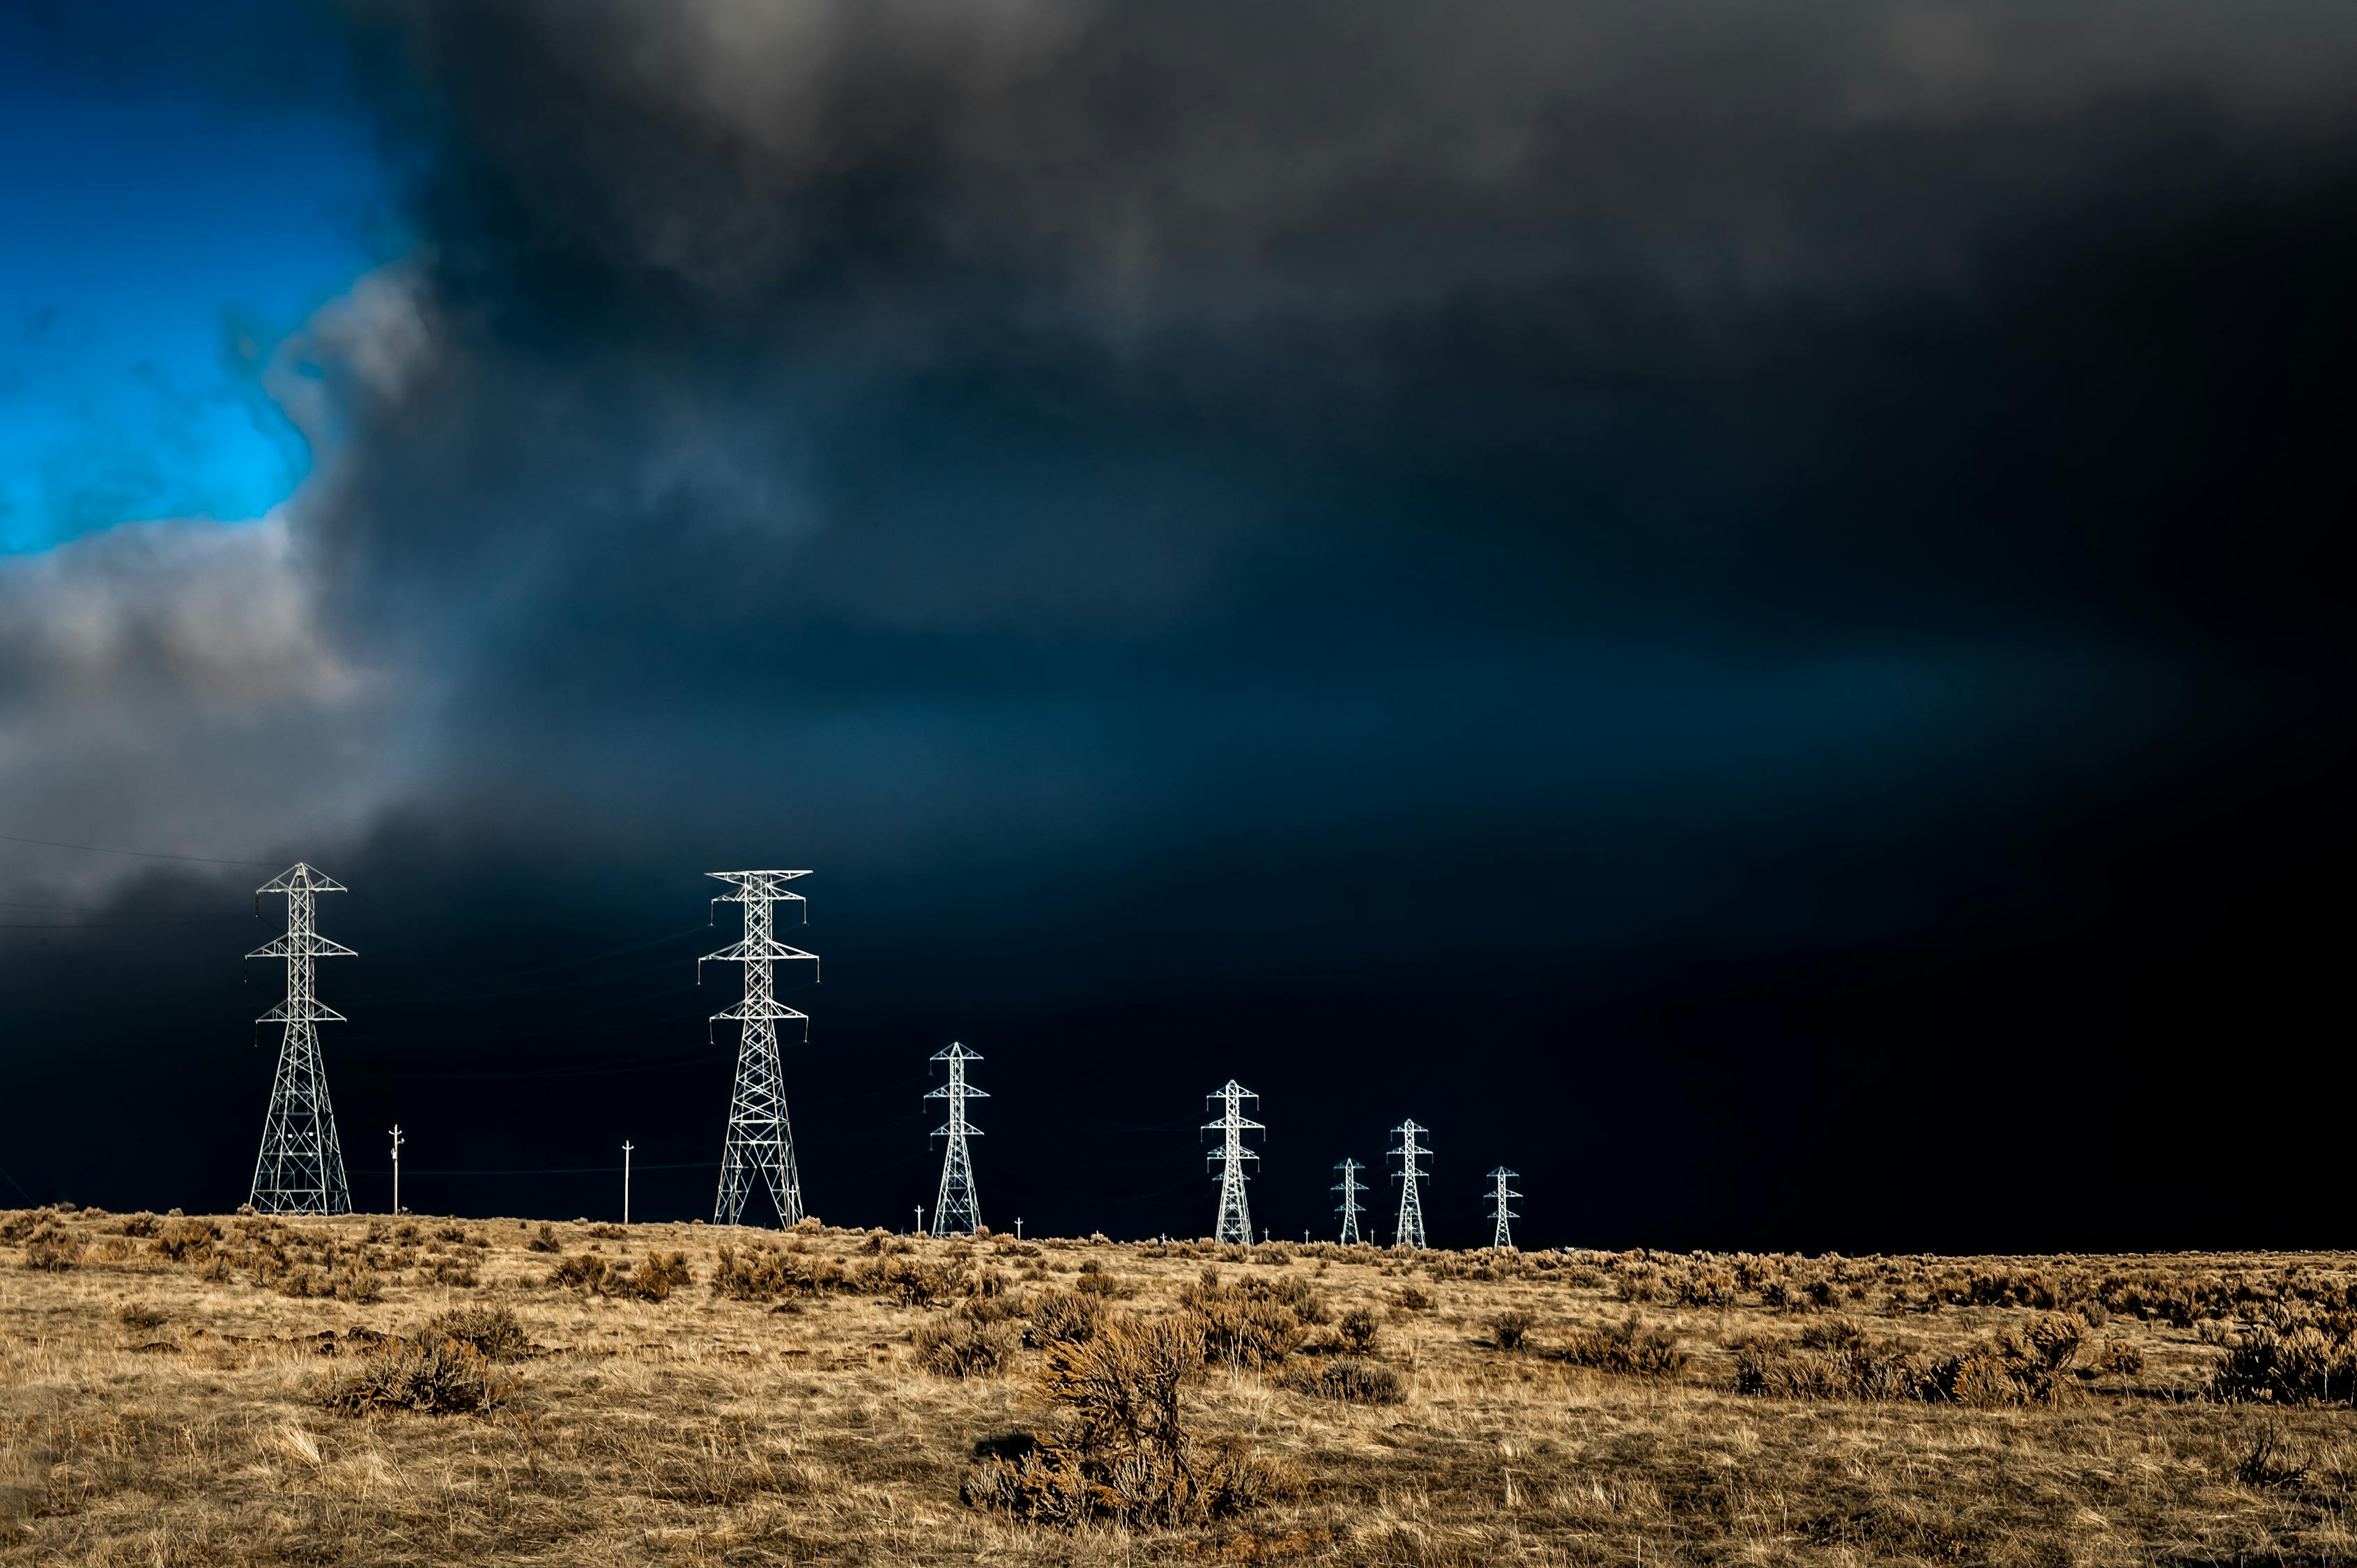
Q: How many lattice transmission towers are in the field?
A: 7